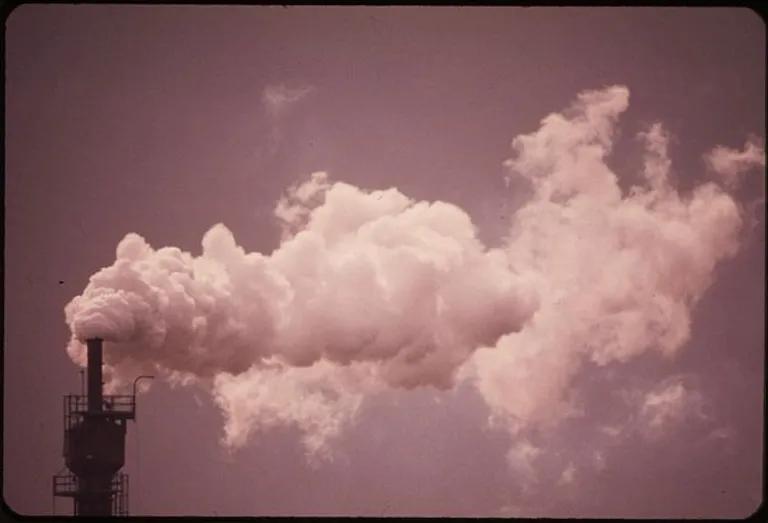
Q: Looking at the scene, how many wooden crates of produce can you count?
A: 0